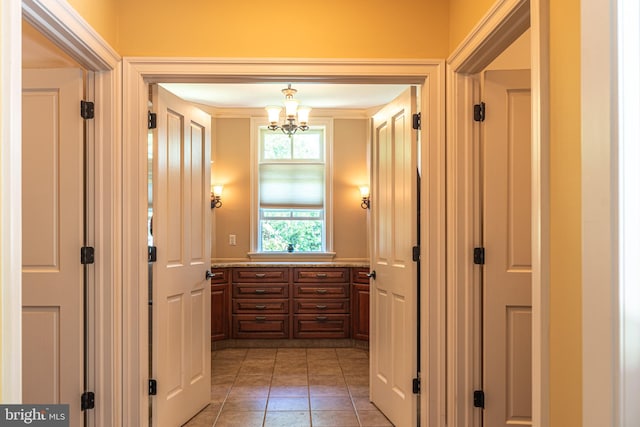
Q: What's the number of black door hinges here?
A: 12